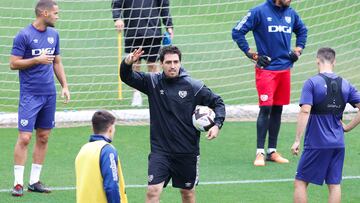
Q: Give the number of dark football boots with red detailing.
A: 2